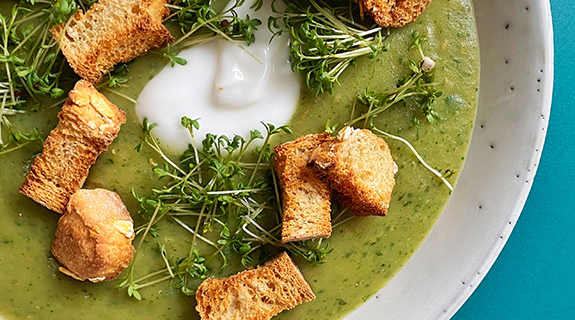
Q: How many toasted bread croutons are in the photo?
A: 7